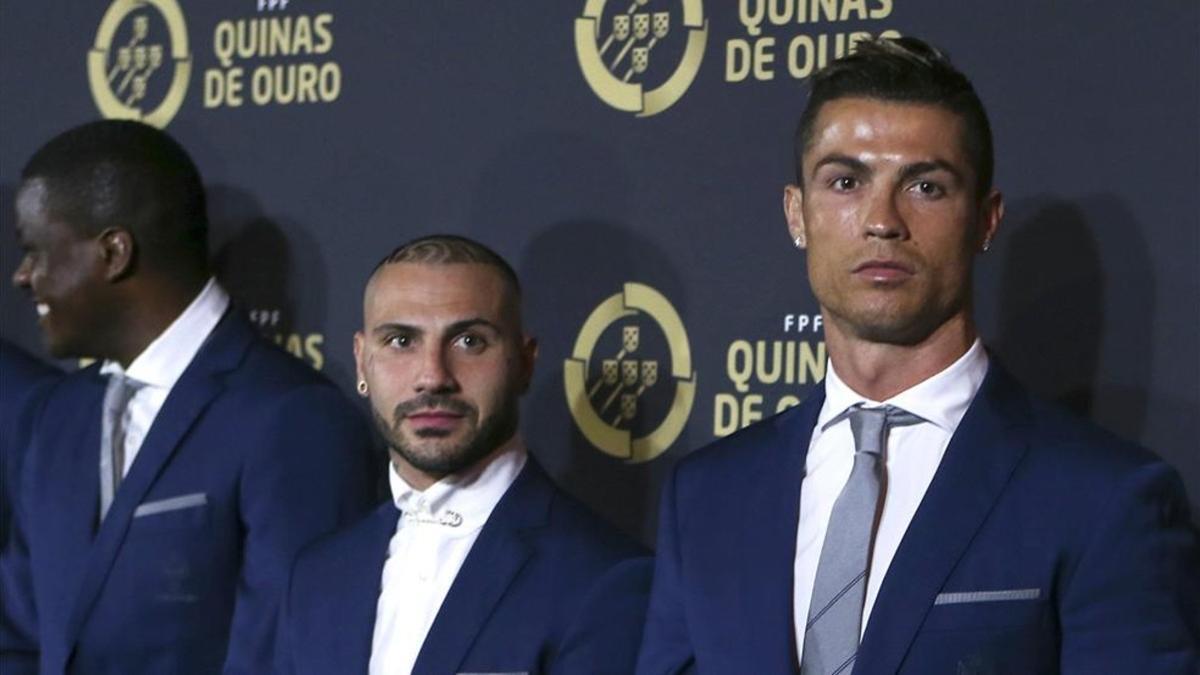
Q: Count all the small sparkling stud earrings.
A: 2